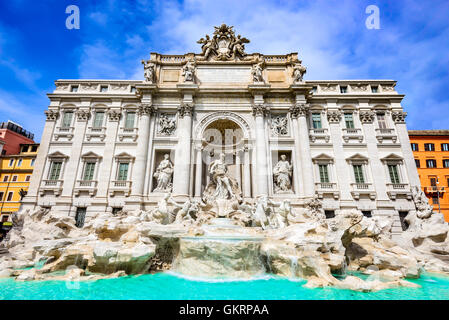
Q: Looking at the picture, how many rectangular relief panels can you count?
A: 2